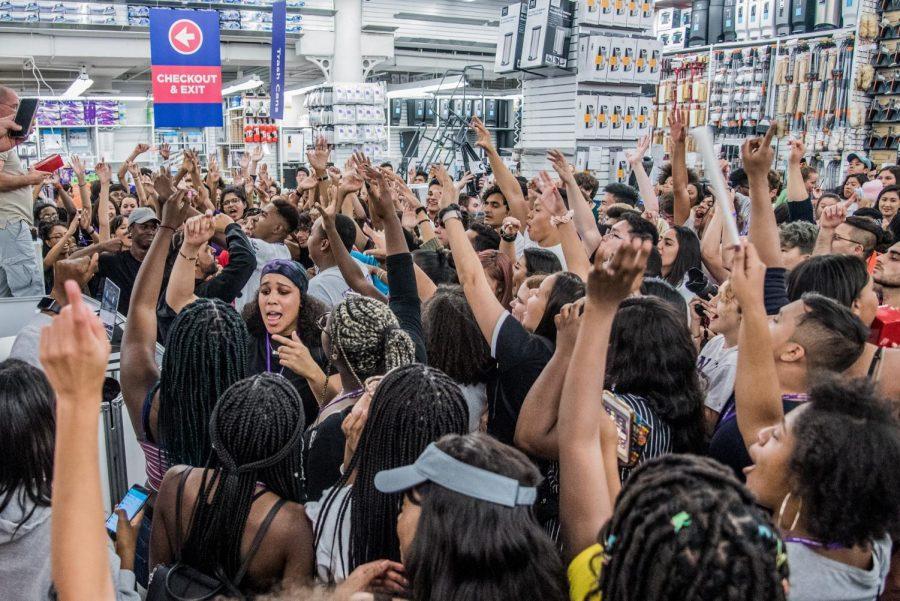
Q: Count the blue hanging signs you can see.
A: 2